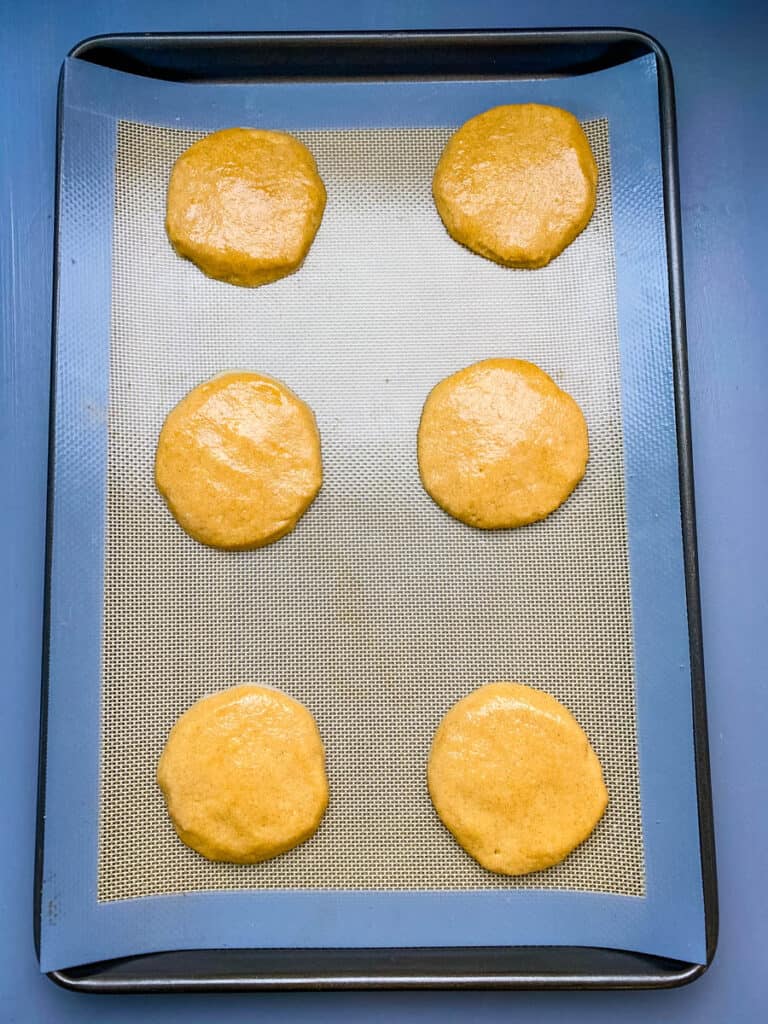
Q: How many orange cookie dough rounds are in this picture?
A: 6